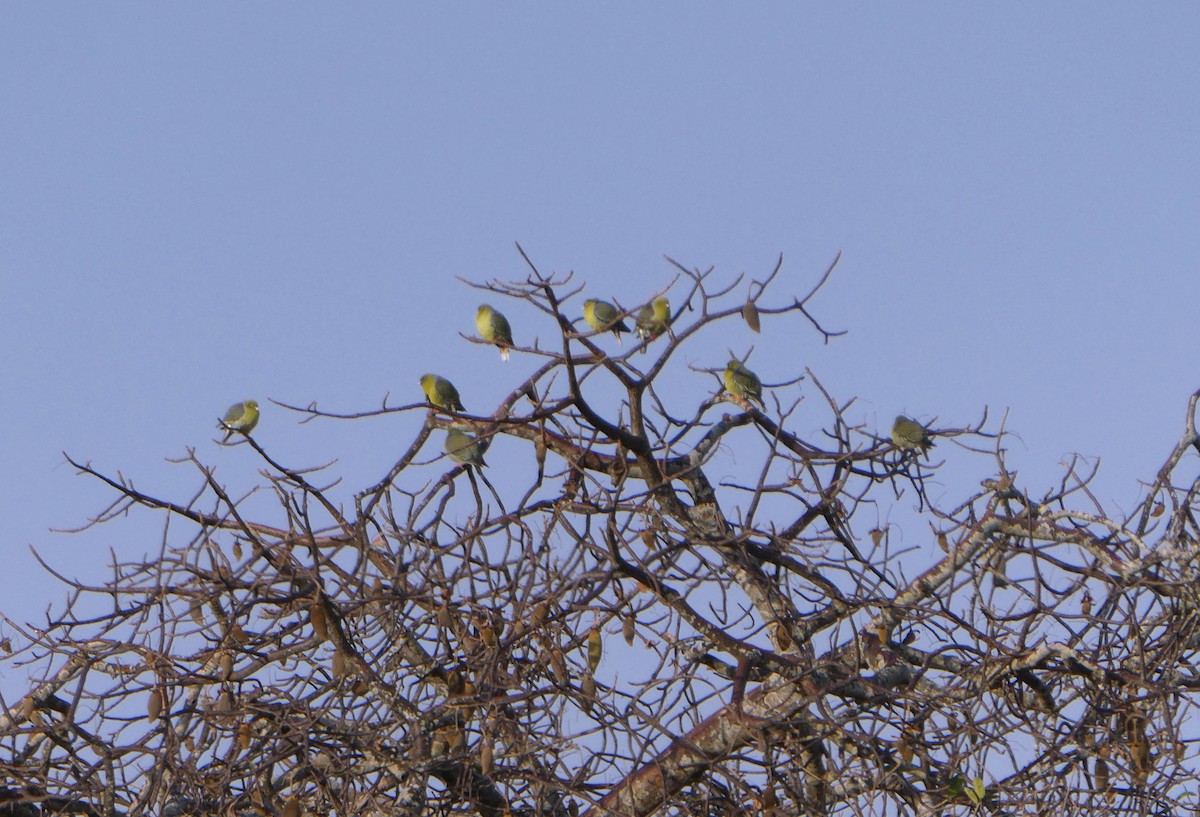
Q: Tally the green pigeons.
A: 8